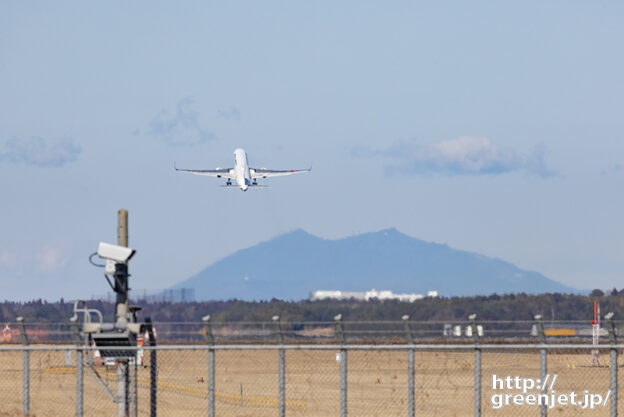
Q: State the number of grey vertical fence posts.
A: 9